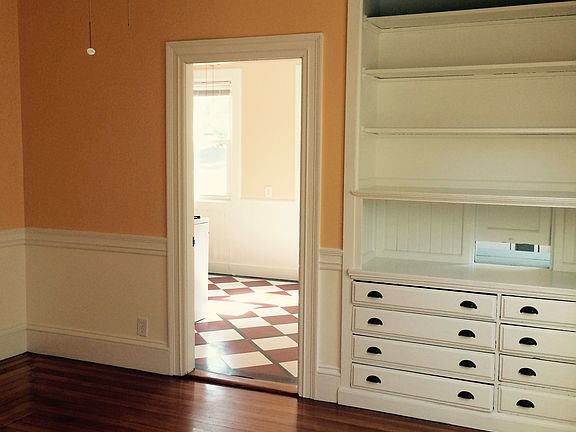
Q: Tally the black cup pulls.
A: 12